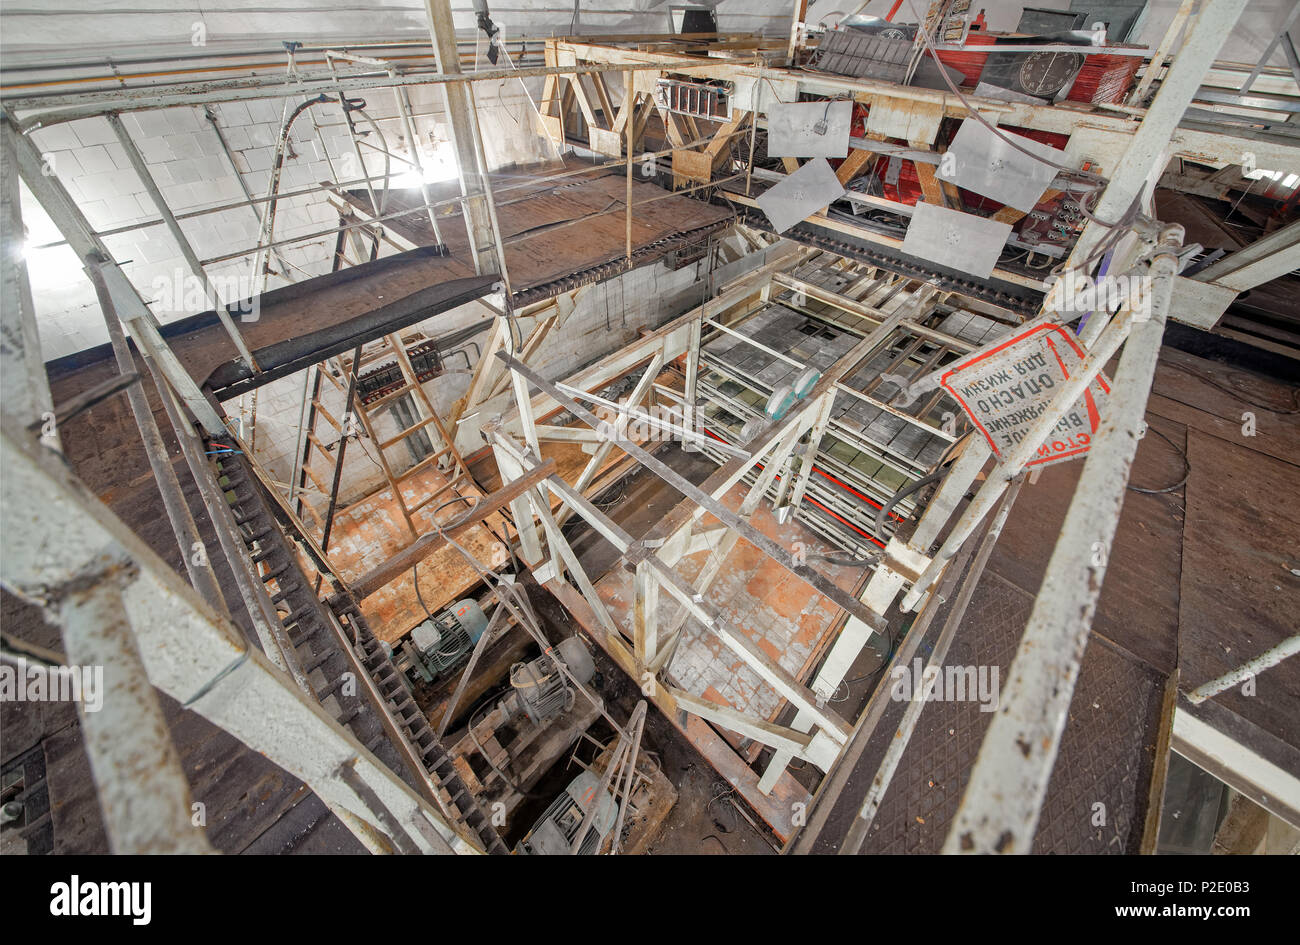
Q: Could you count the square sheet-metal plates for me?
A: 4